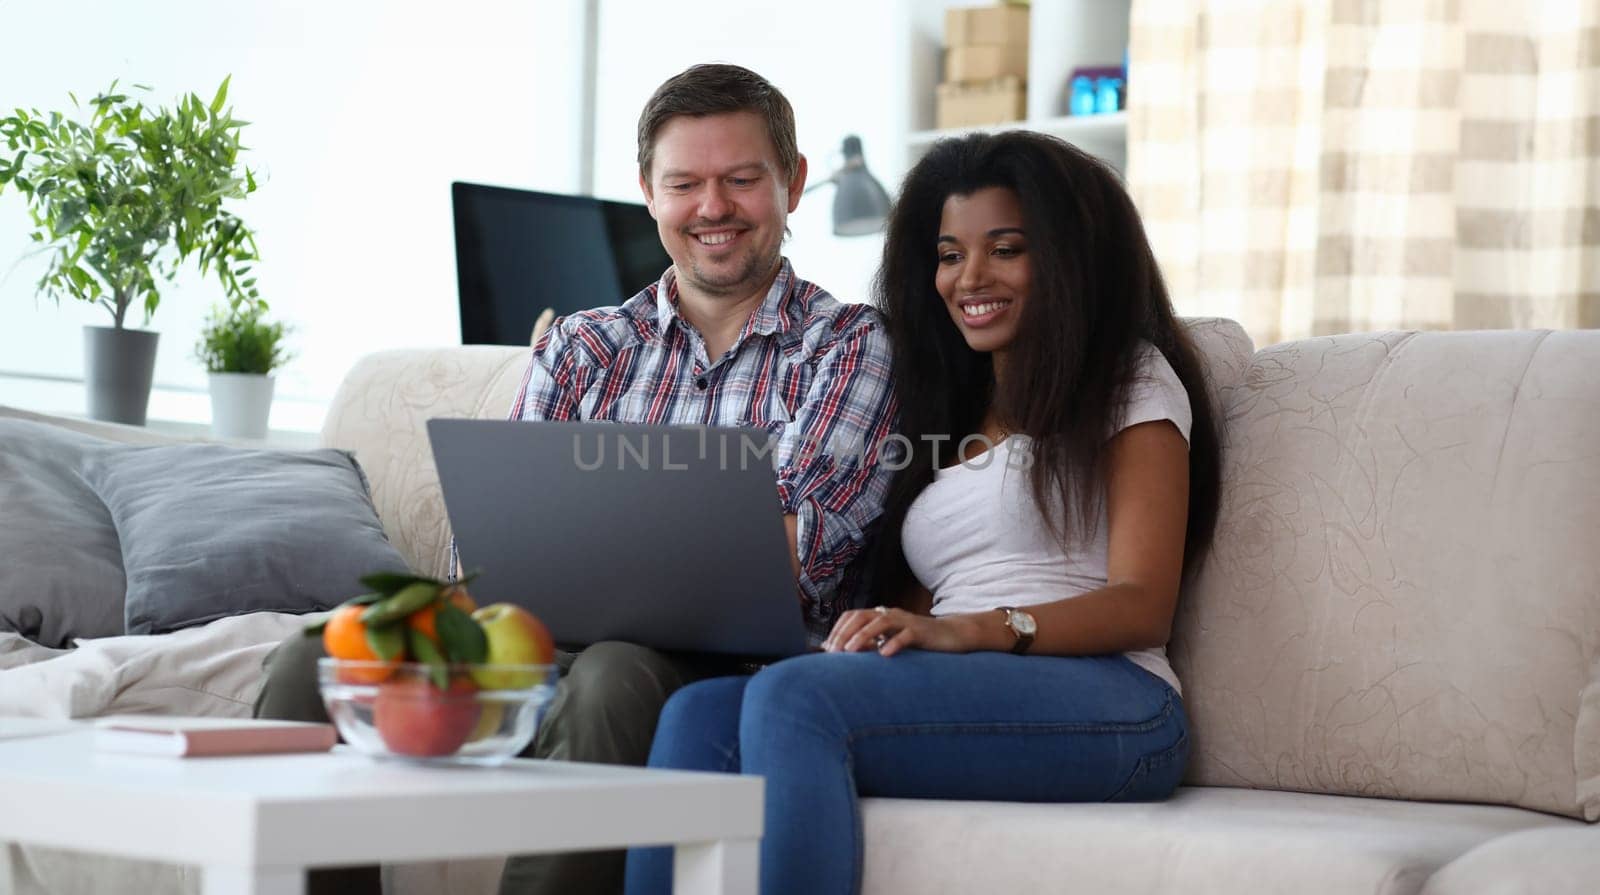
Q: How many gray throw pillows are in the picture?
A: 2